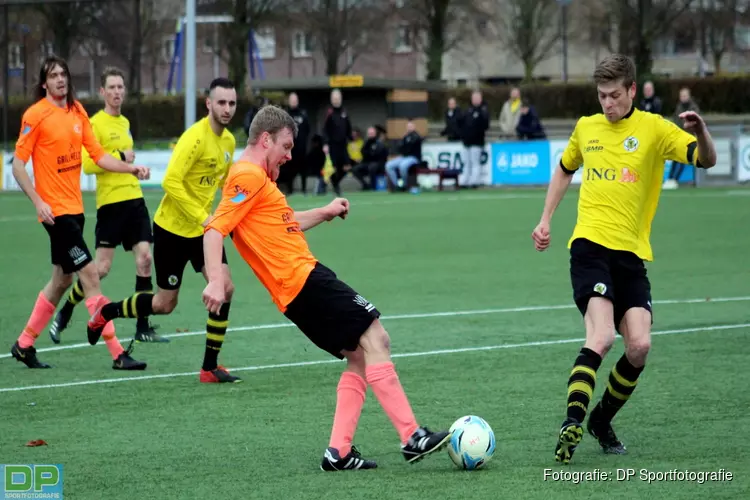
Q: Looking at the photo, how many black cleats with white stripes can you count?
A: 4